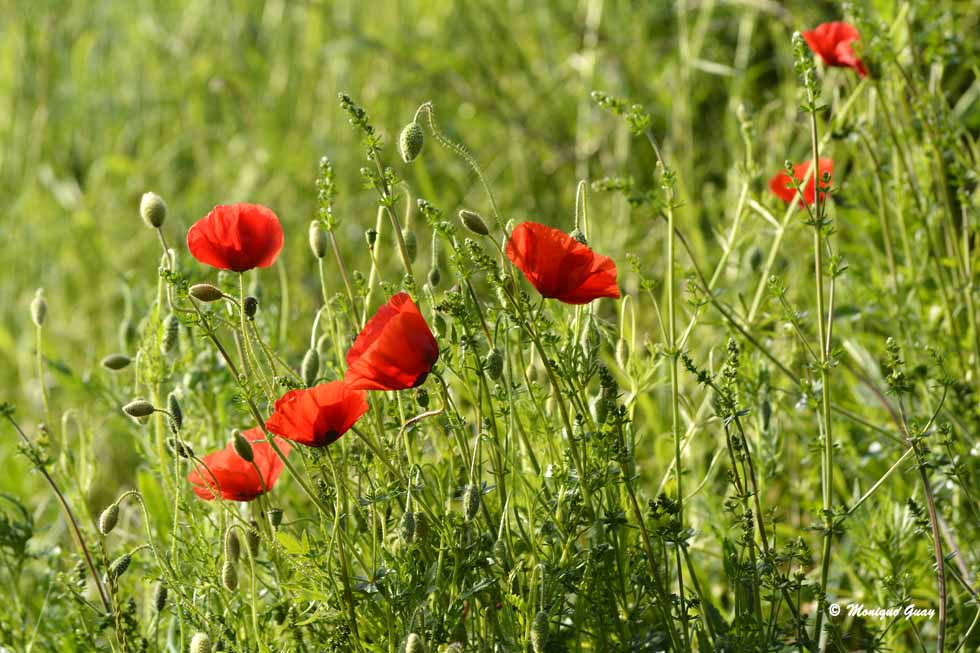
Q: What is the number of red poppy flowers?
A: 7